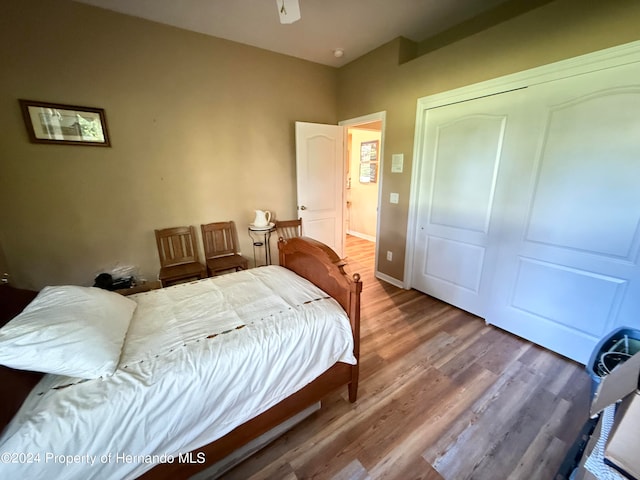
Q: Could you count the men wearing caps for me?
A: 0